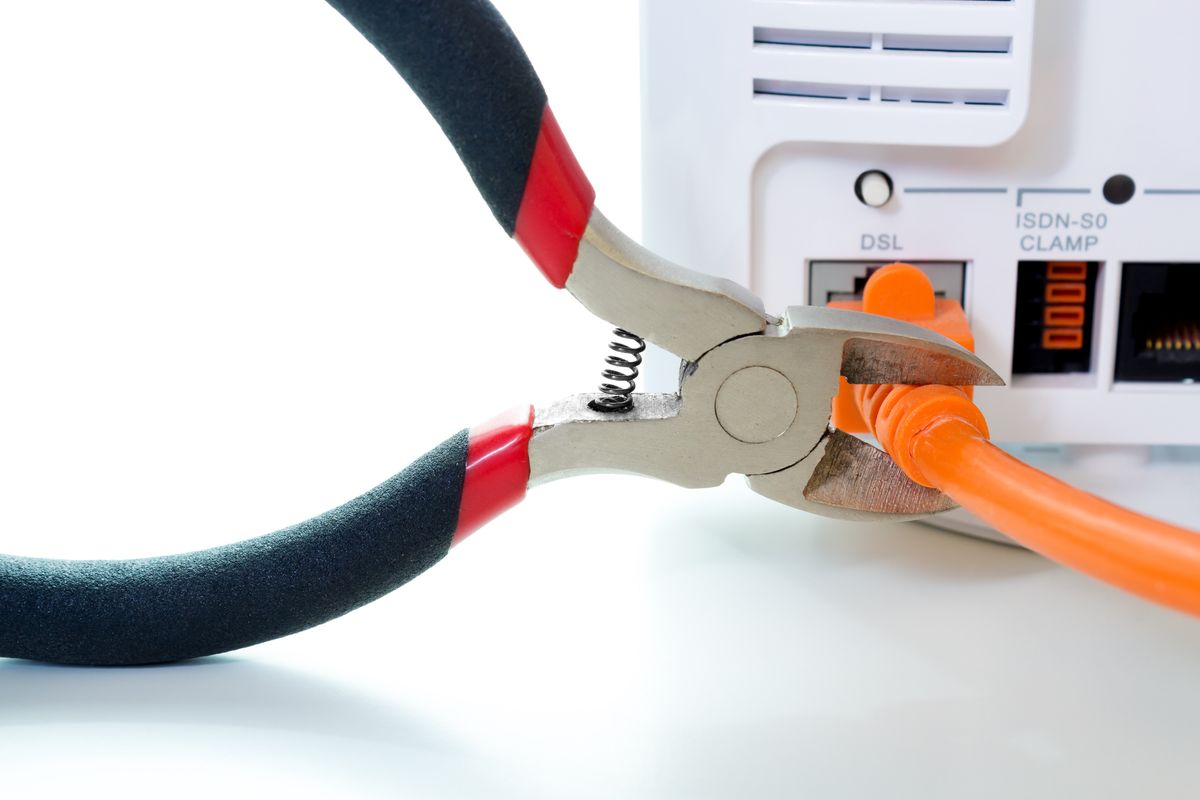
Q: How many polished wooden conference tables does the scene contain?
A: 0